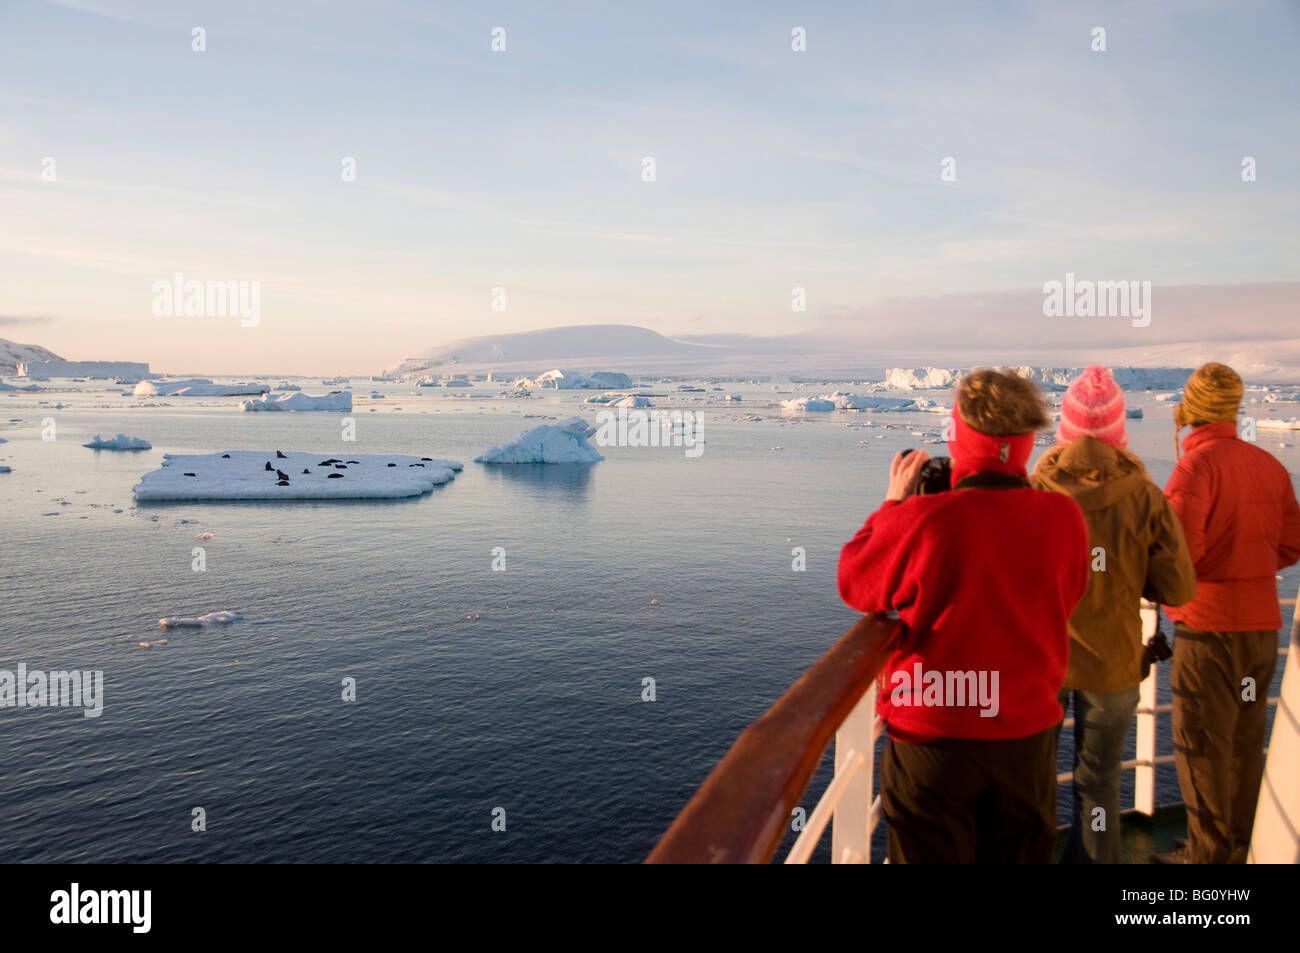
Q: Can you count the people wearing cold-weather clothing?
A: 3